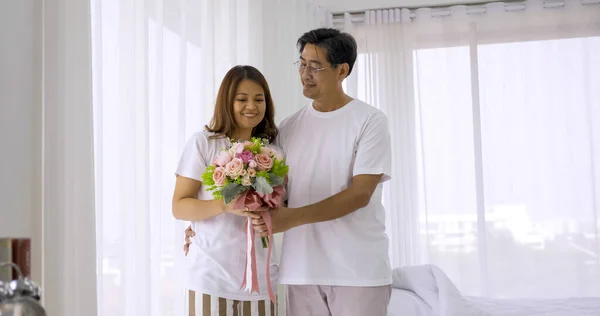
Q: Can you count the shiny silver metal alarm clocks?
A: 1